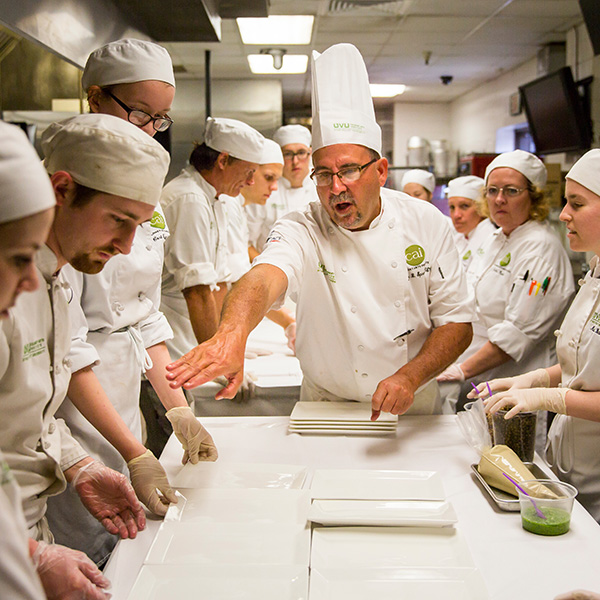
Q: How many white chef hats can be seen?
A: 11